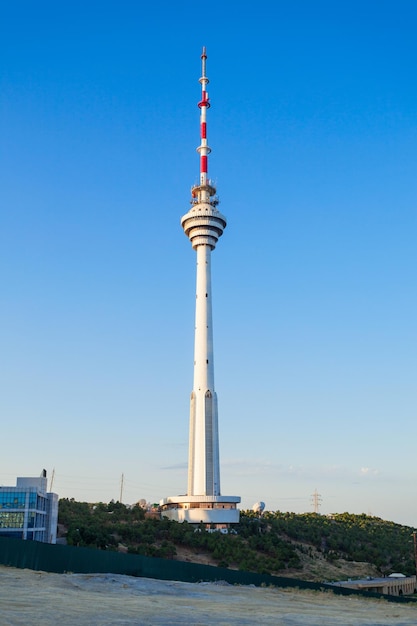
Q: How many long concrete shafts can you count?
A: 1